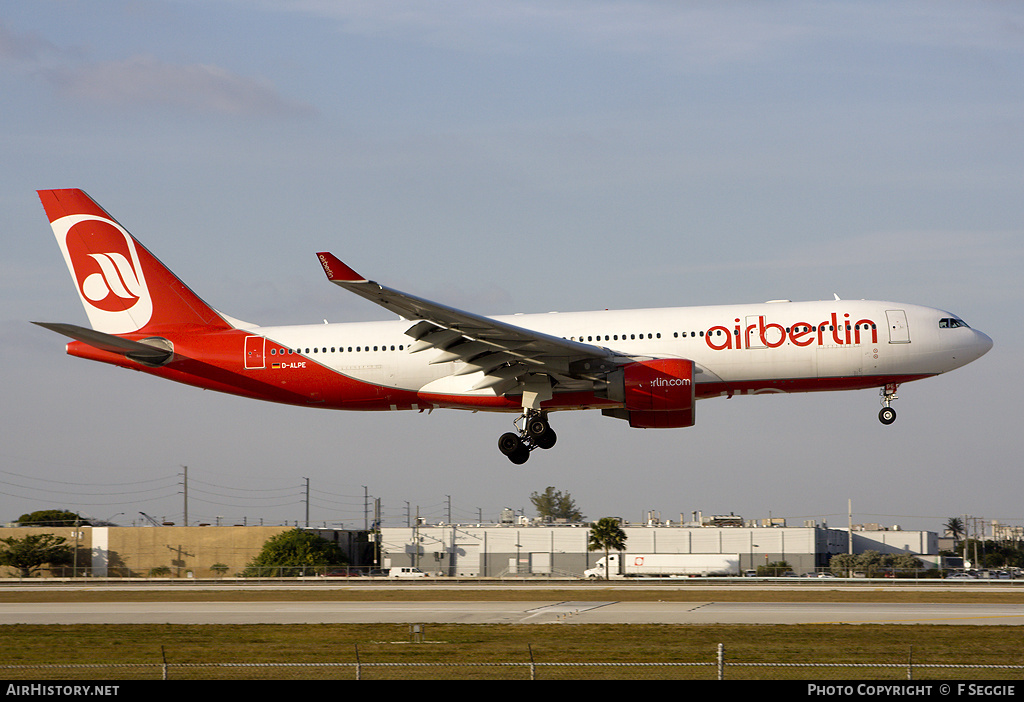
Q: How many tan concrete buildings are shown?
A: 1